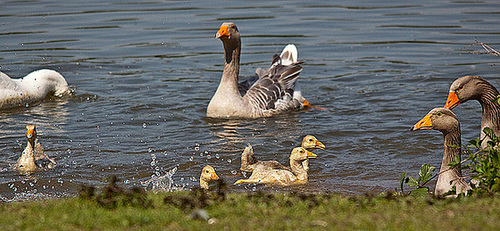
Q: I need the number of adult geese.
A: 4